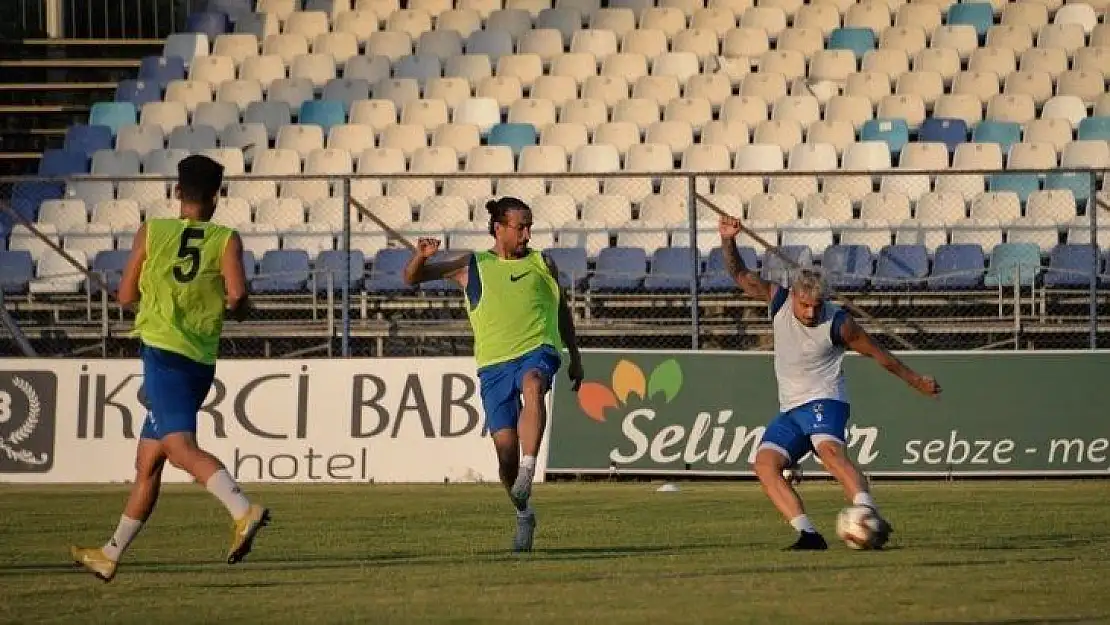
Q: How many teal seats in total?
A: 11